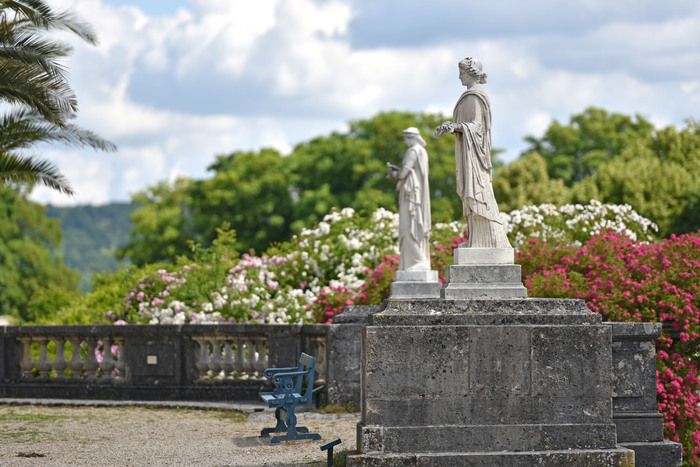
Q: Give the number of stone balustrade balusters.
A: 14